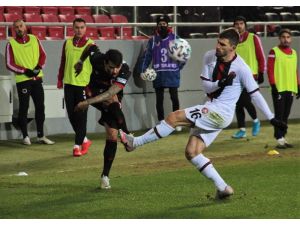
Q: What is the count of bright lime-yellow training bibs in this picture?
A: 4